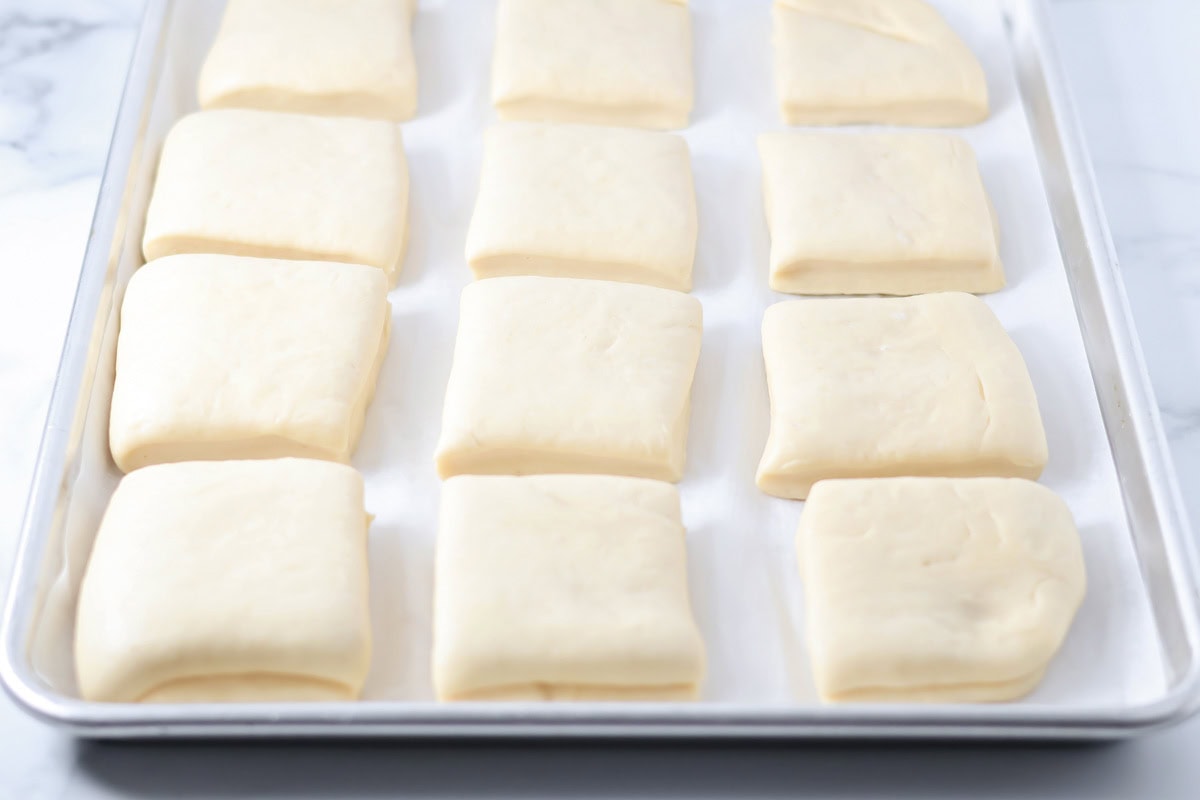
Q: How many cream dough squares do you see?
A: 12